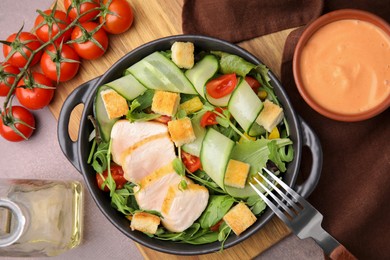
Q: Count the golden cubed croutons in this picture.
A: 8